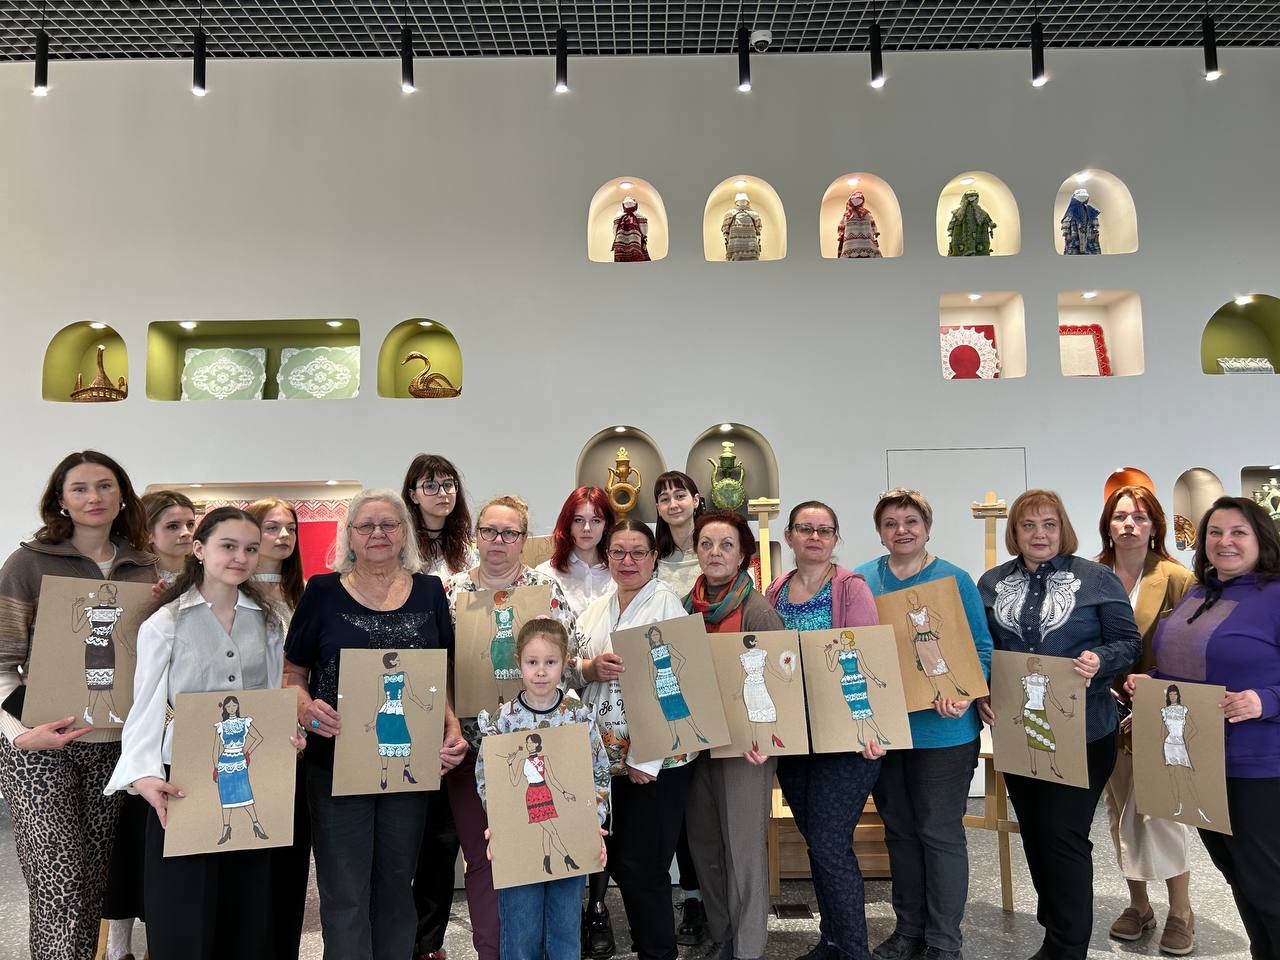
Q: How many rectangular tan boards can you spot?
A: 11